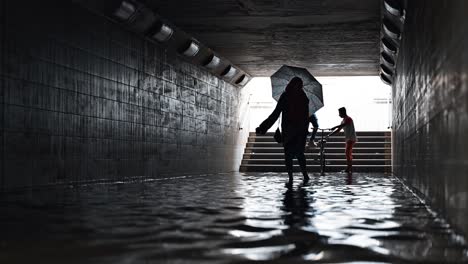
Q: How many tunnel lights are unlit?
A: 12